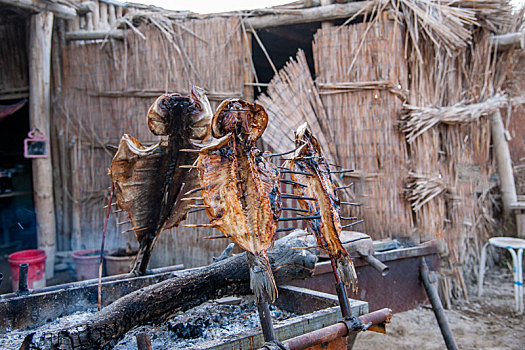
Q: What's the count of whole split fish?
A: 3